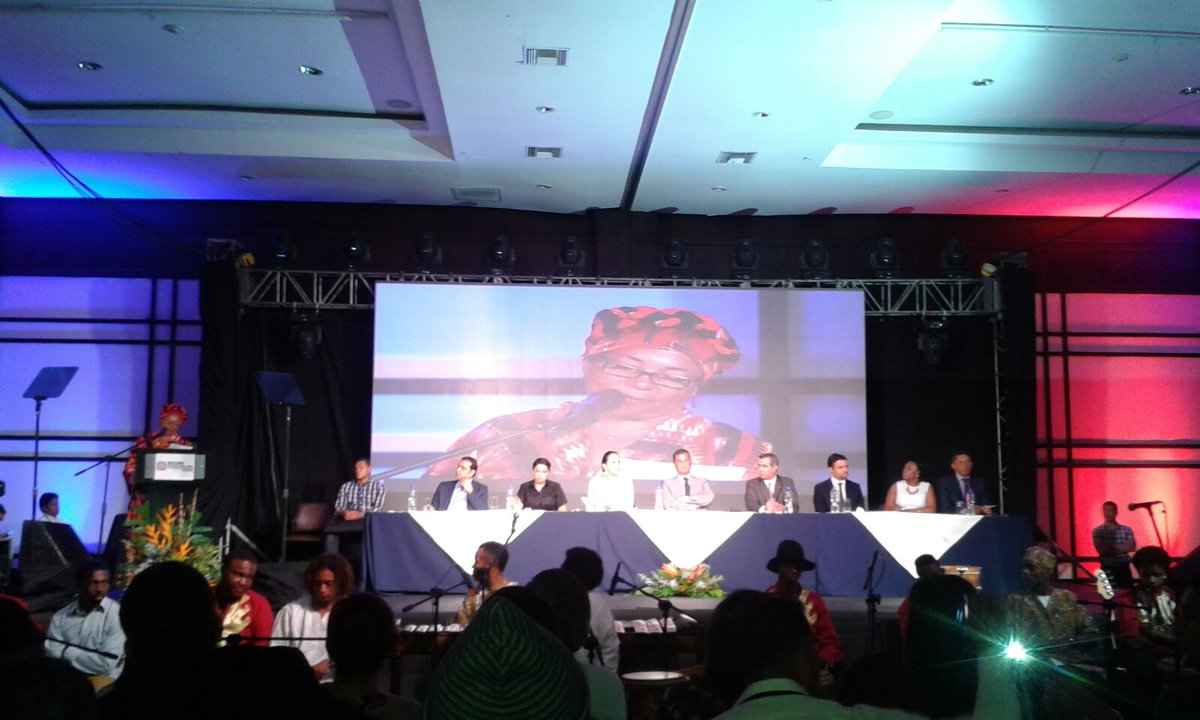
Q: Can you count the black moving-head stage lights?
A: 12